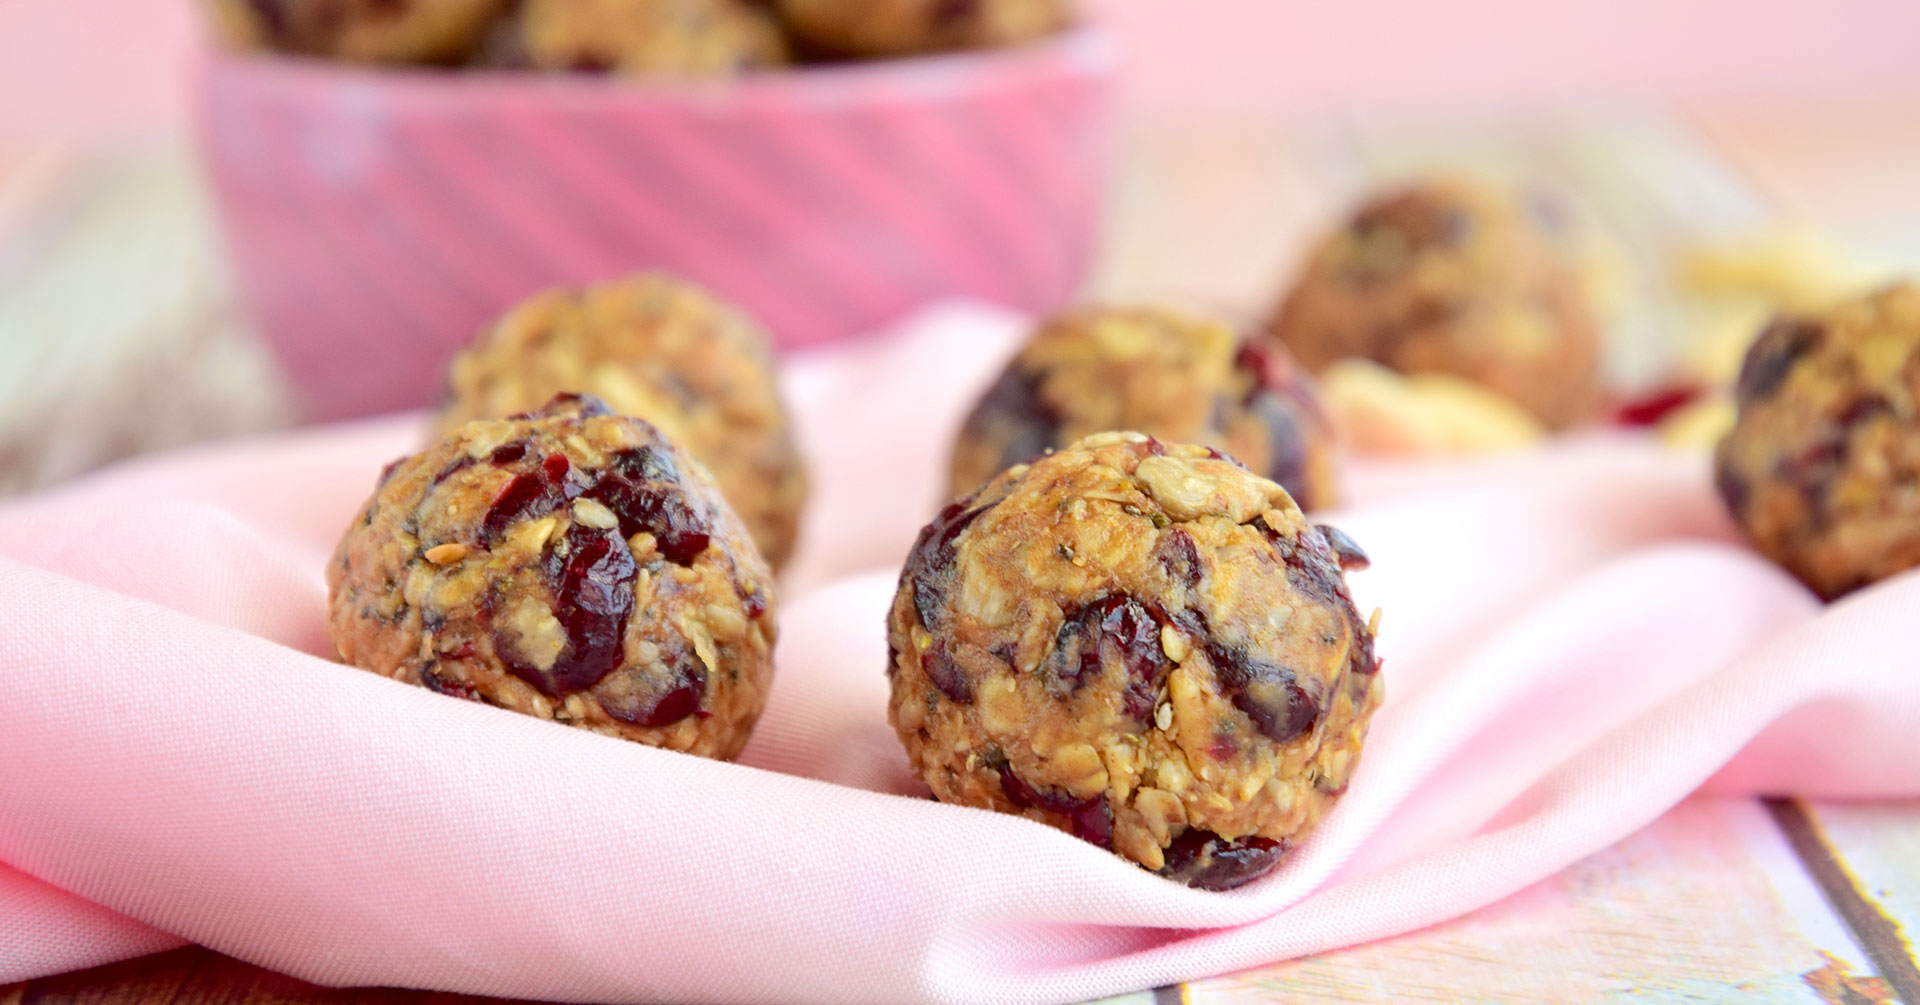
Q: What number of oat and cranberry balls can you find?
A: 9